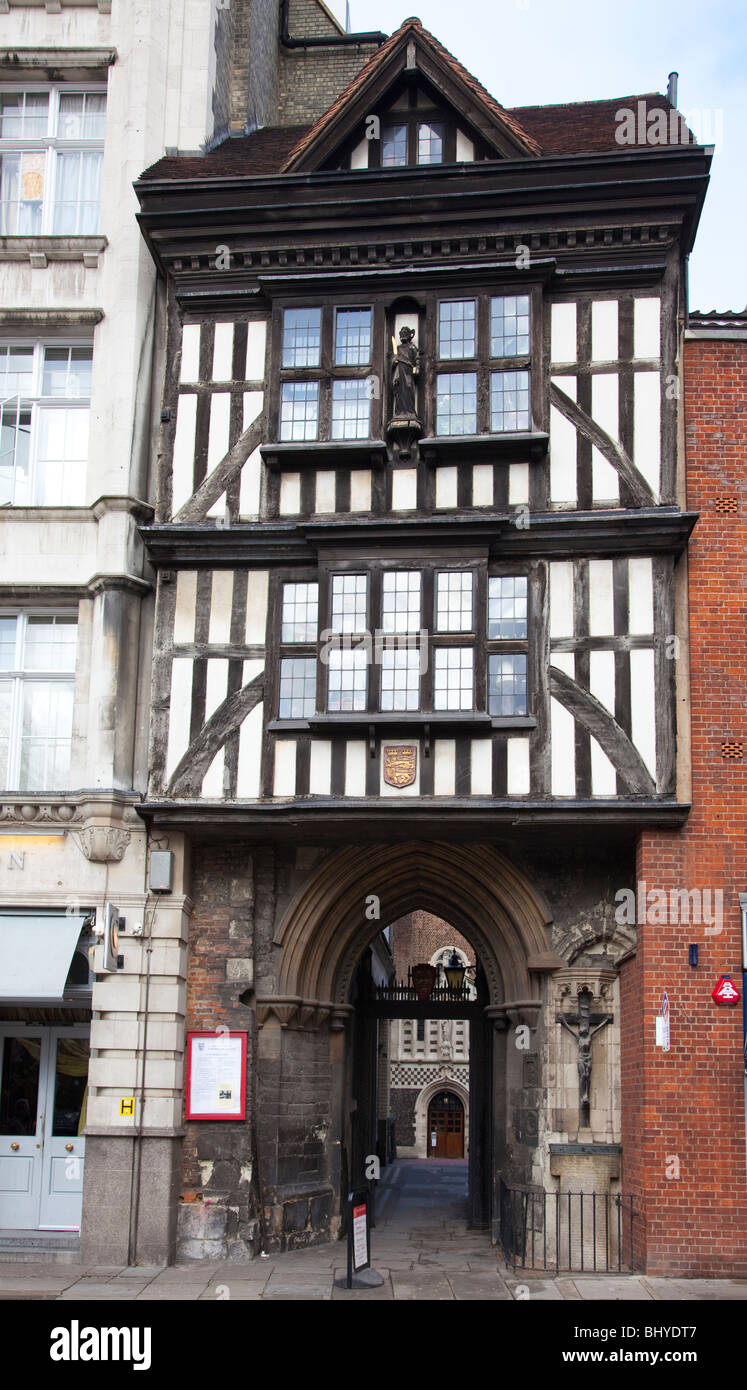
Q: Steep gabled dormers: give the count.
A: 1